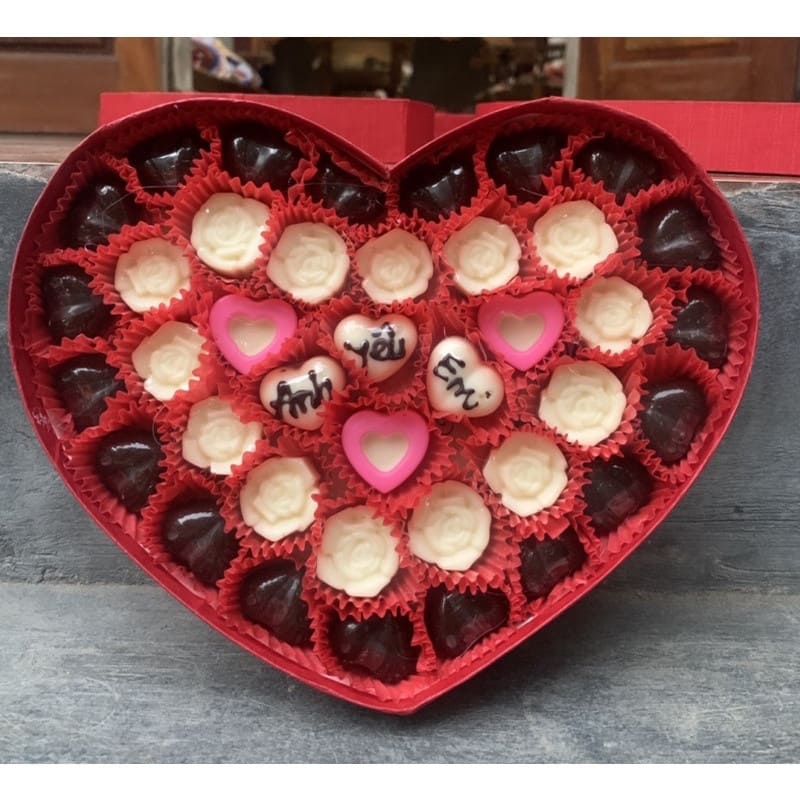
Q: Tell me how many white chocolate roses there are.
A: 14